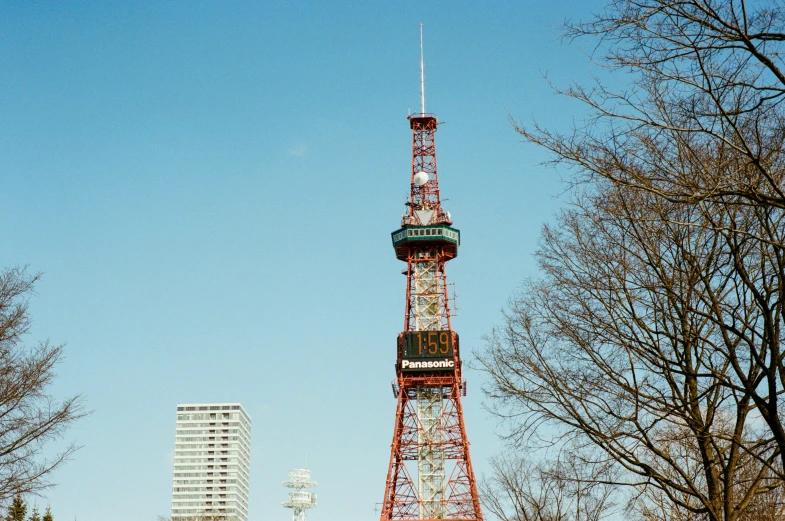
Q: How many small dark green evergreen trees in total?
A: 3